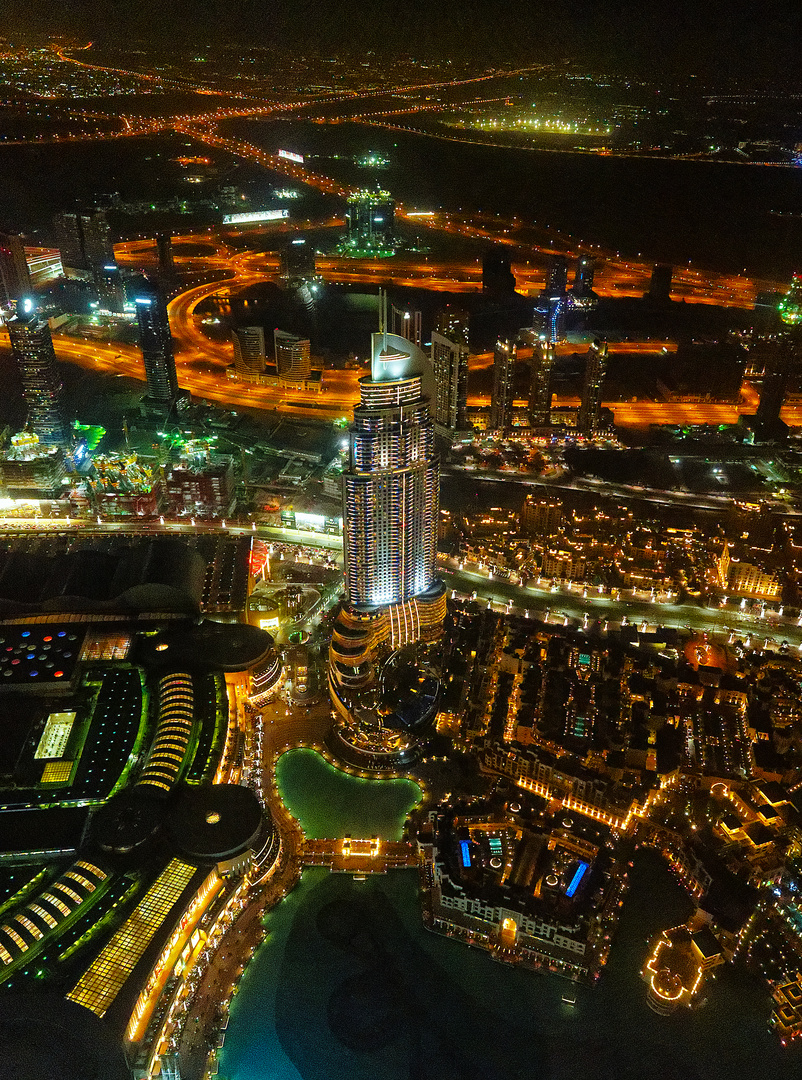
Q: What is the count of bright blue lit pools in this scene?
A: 2